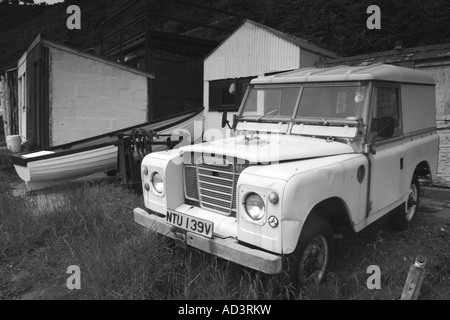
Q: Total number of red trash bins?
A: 0